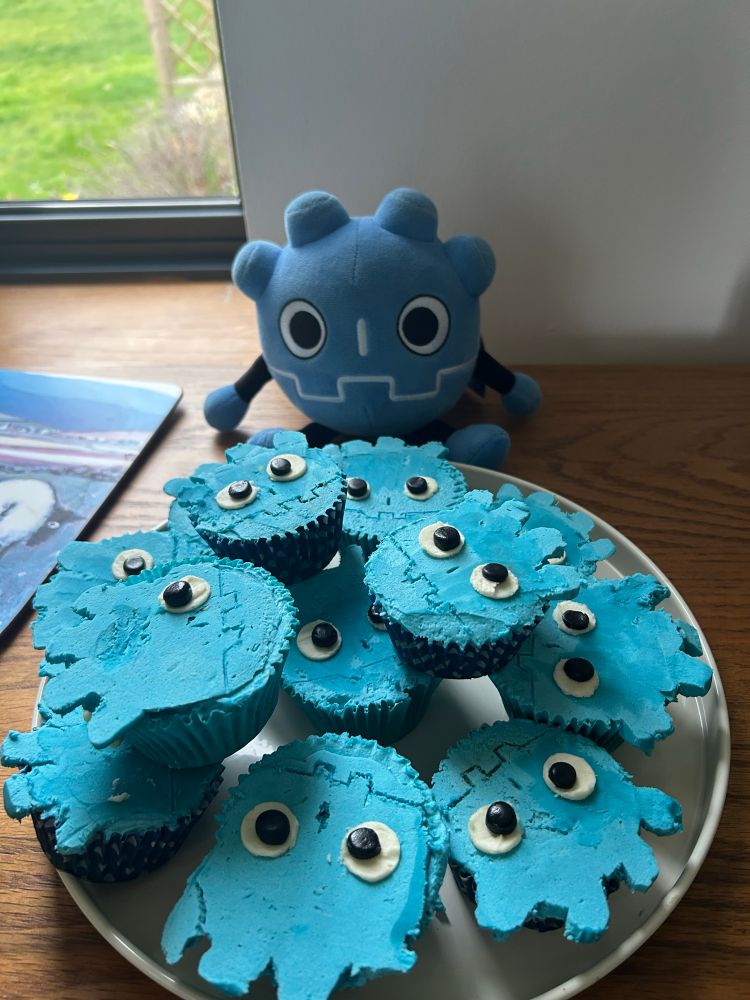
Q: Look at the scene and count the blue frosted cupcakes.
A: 12